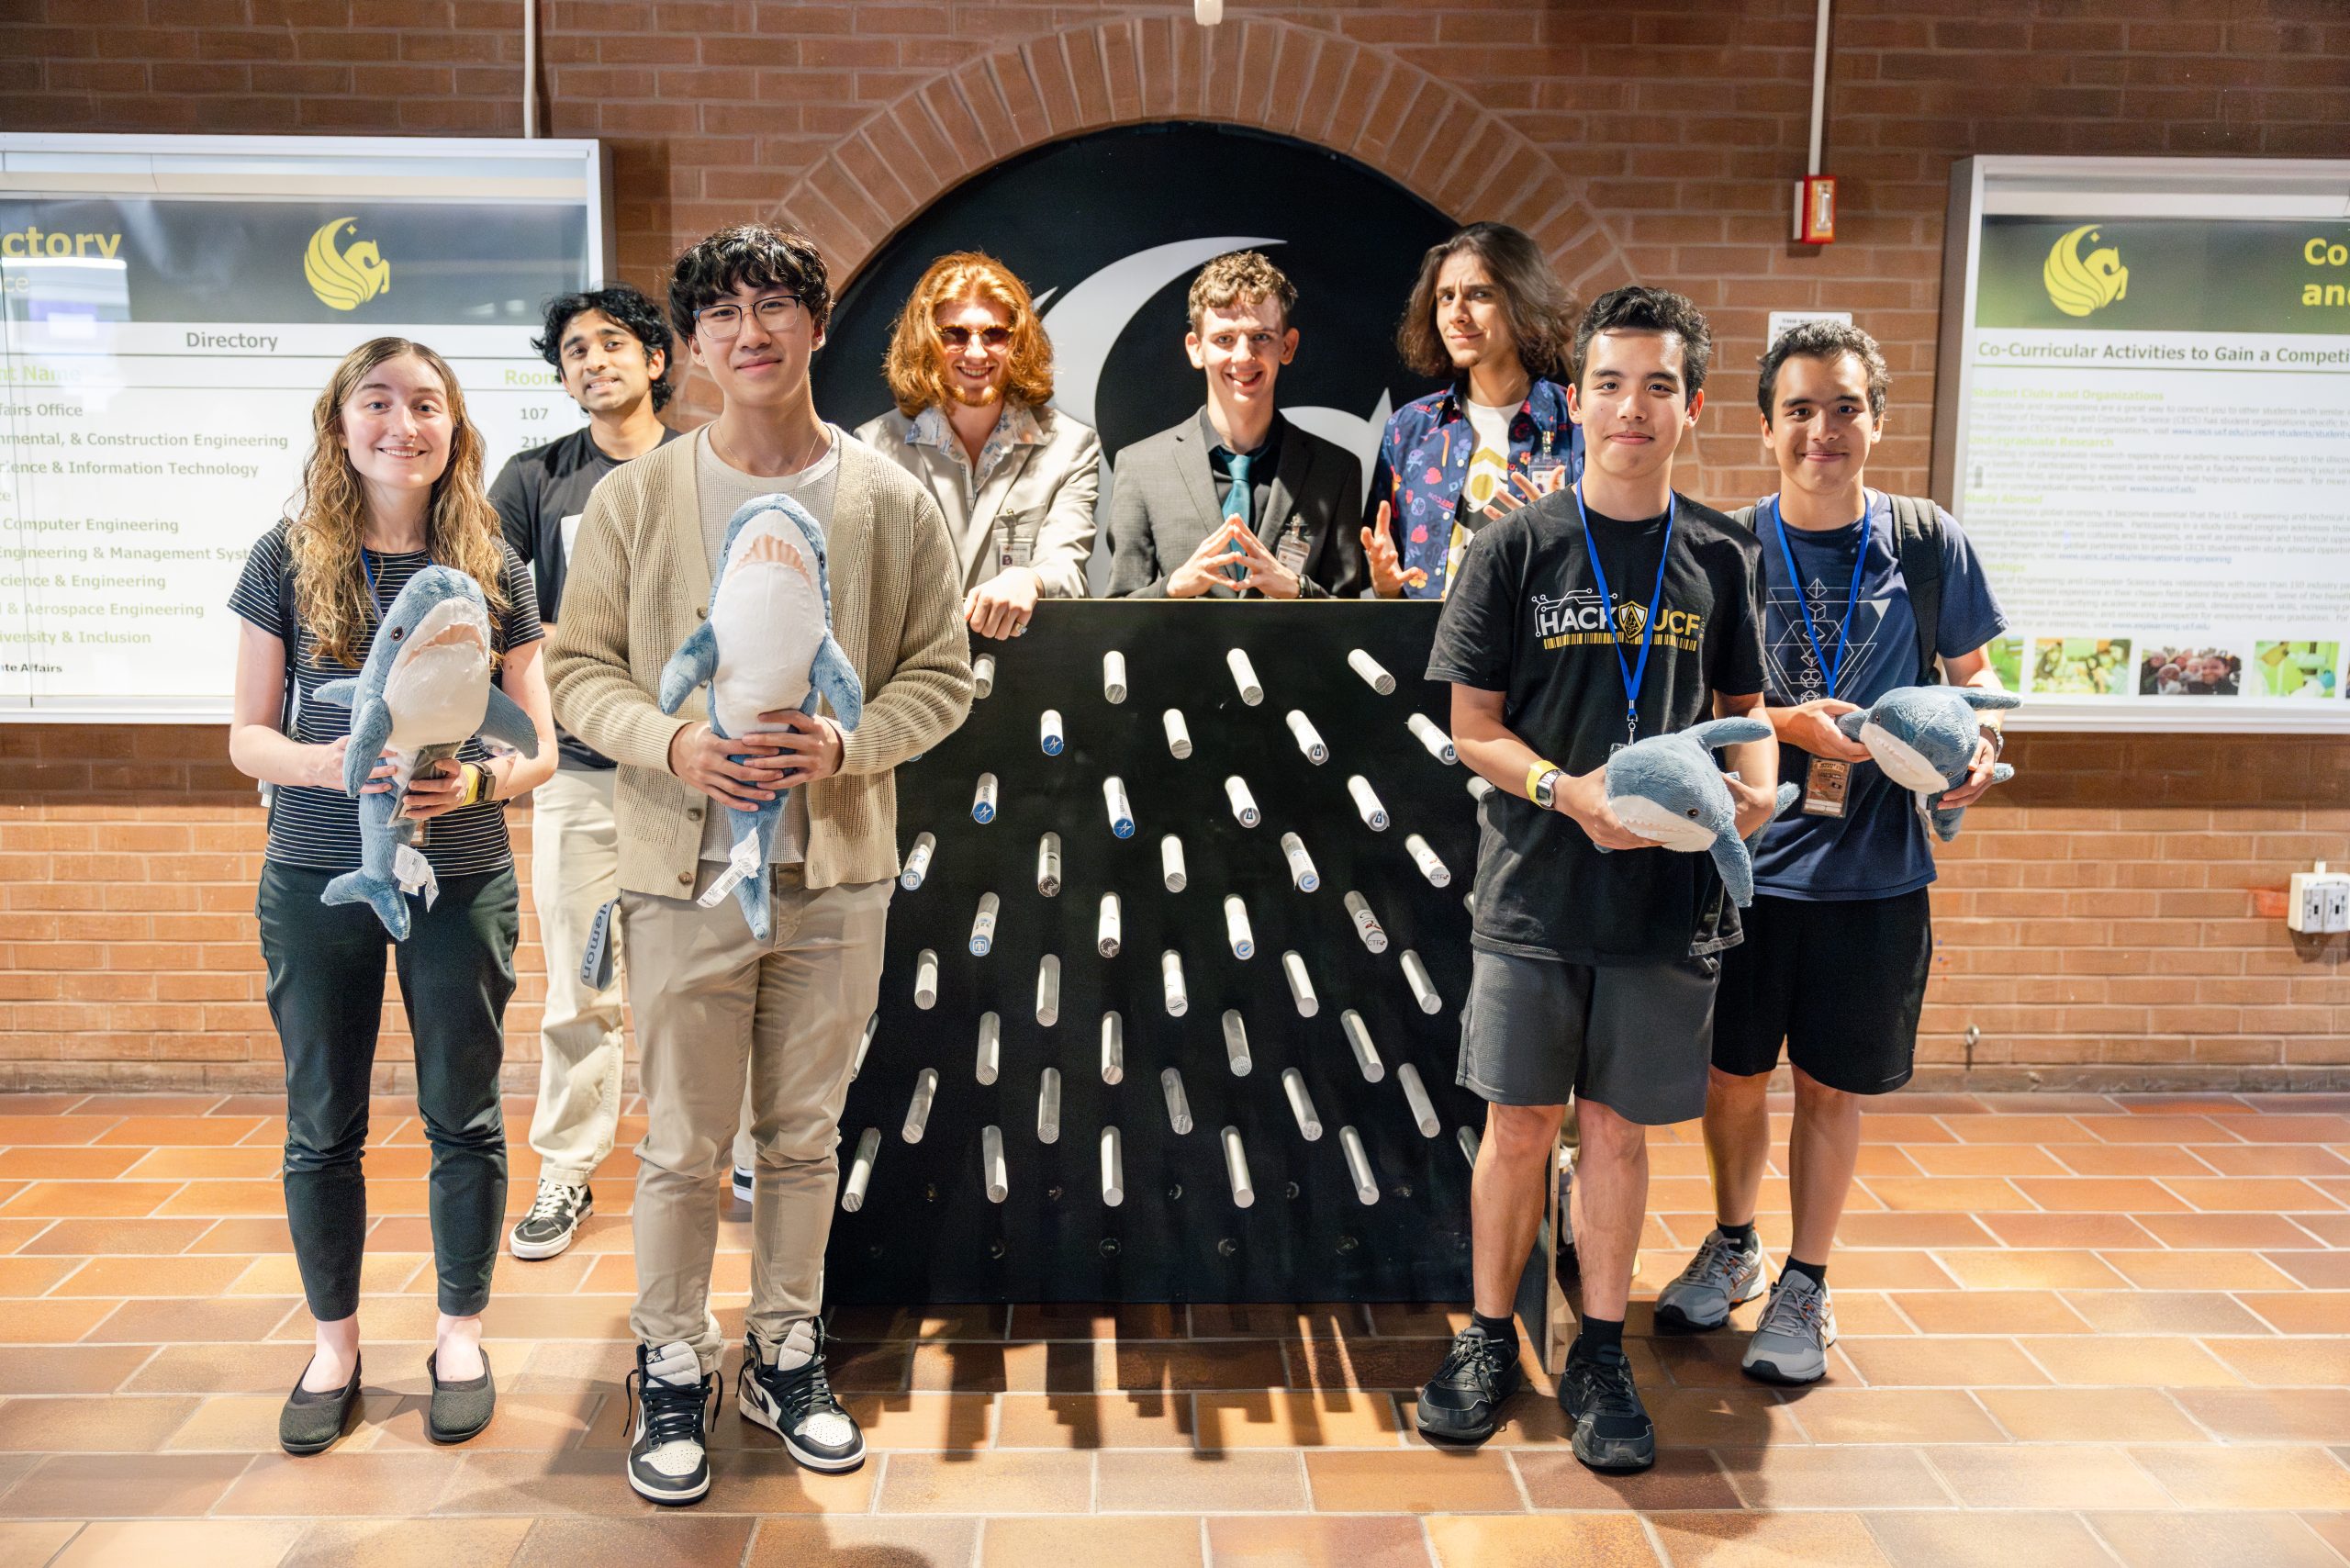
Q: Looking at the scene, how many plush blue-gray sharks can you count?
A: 4